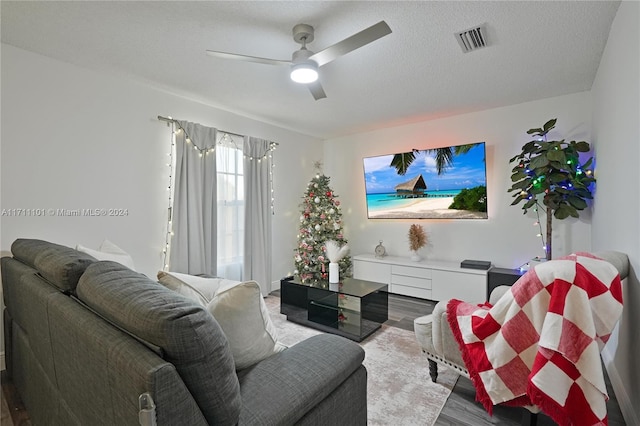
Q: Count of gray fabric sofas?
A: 1